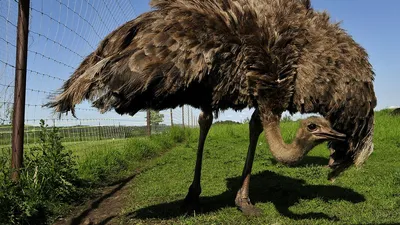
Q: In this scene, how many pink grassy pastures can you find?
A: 0